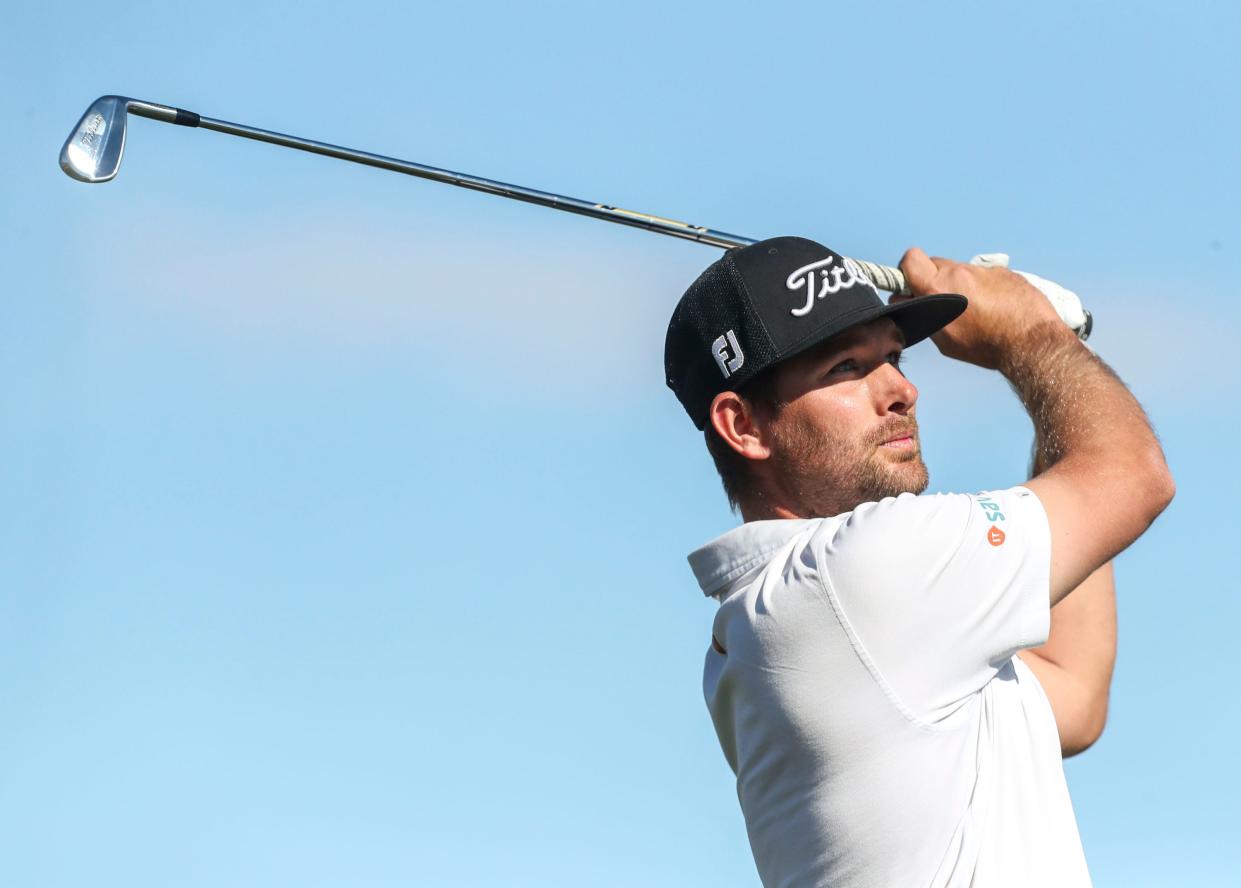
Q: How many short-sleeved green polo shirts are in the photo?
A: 0